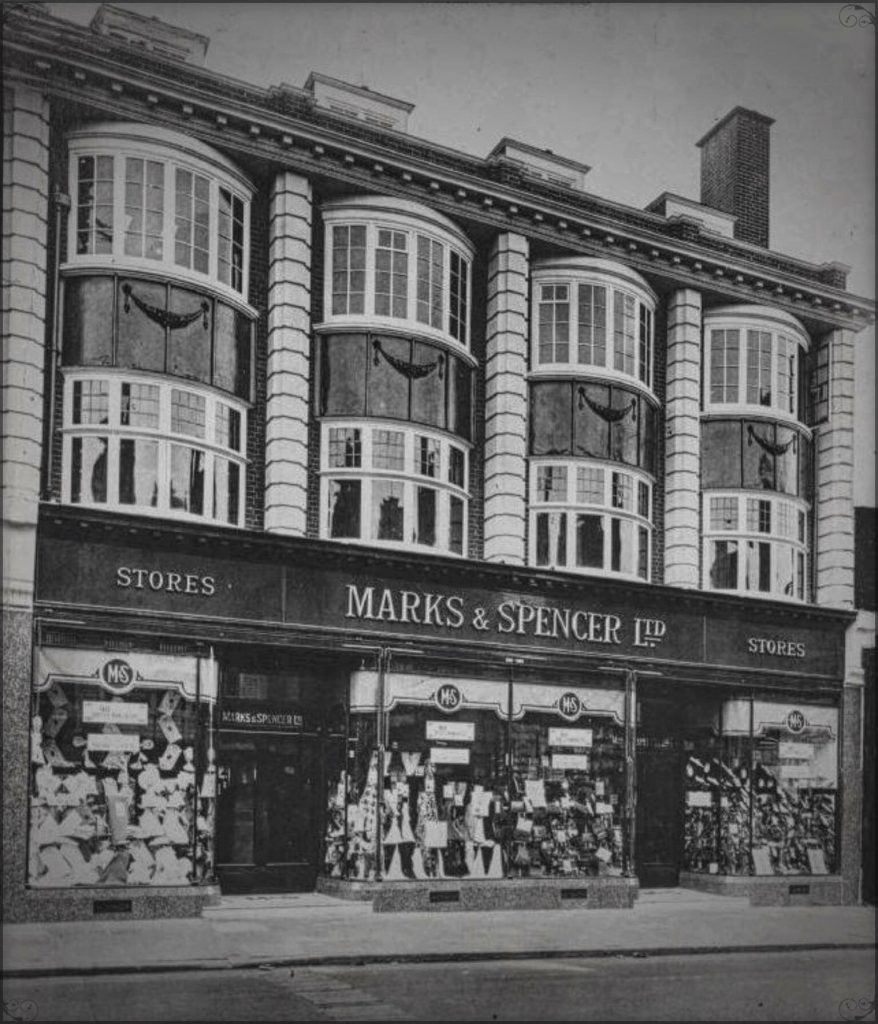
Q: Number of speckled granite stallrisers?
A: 3